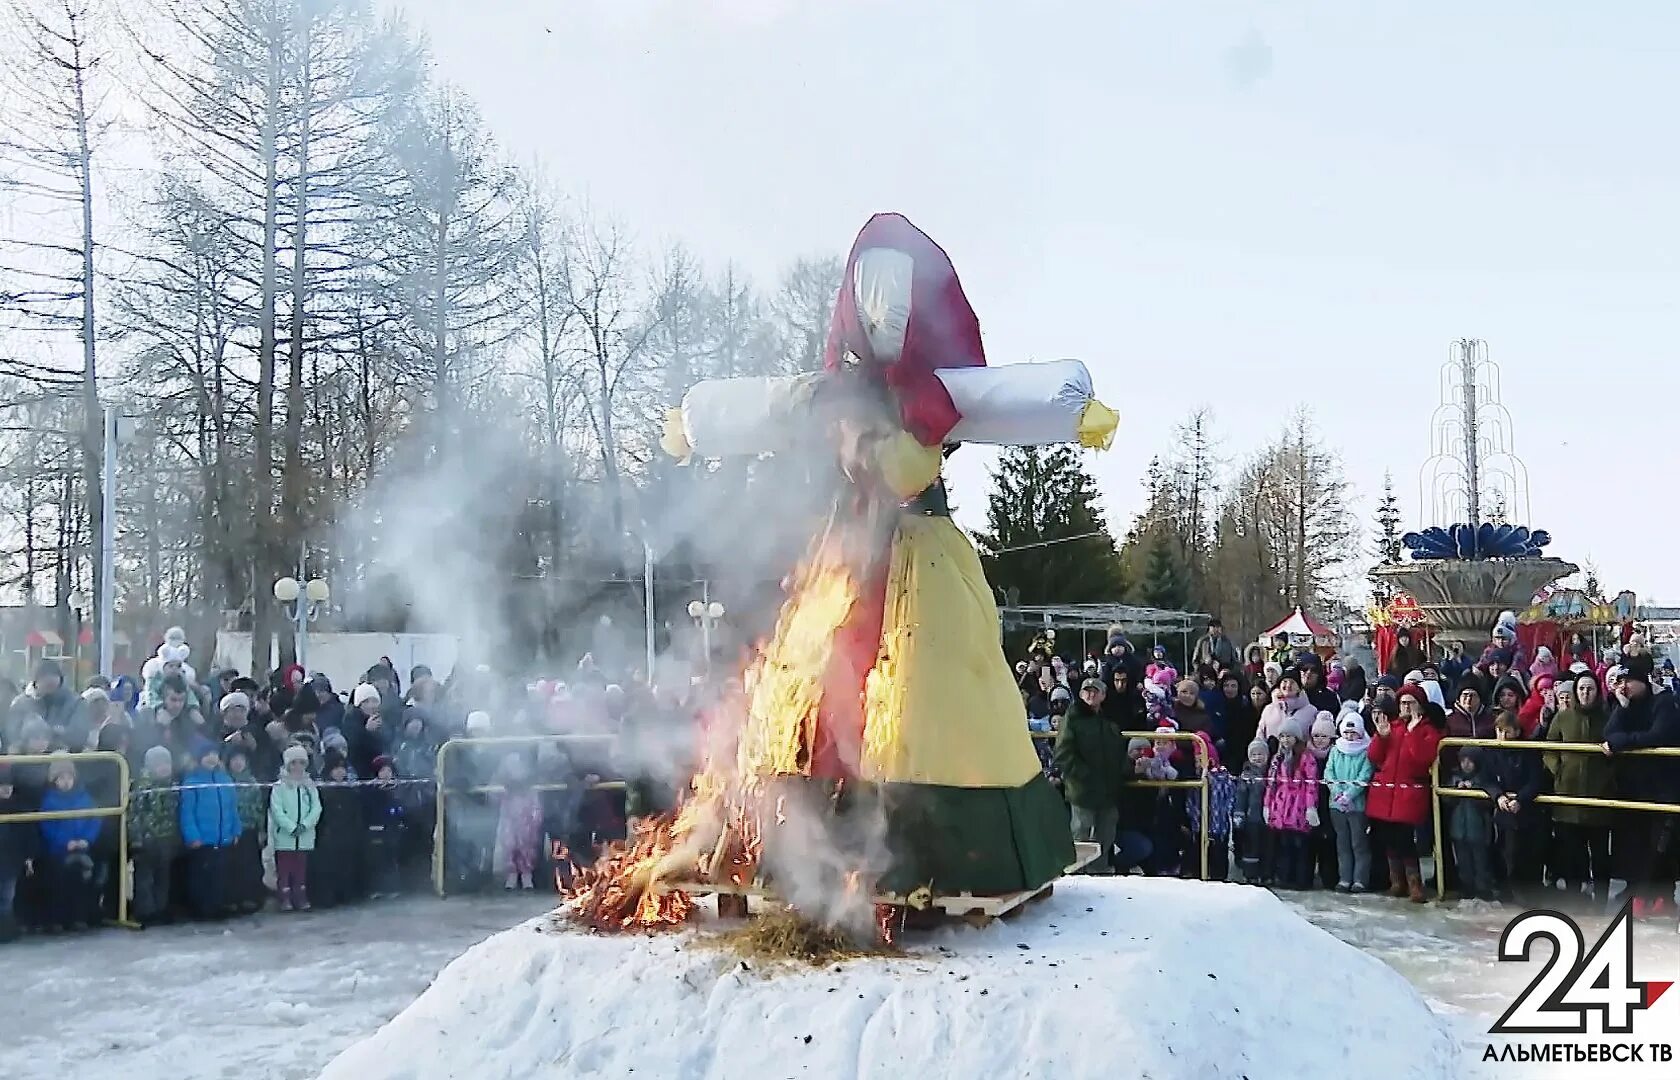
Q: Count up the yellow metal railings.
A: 4